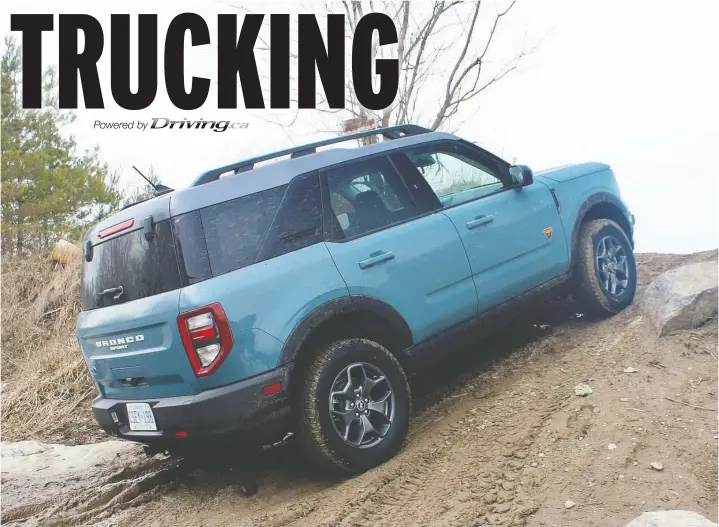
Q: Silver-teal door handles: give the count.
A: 2